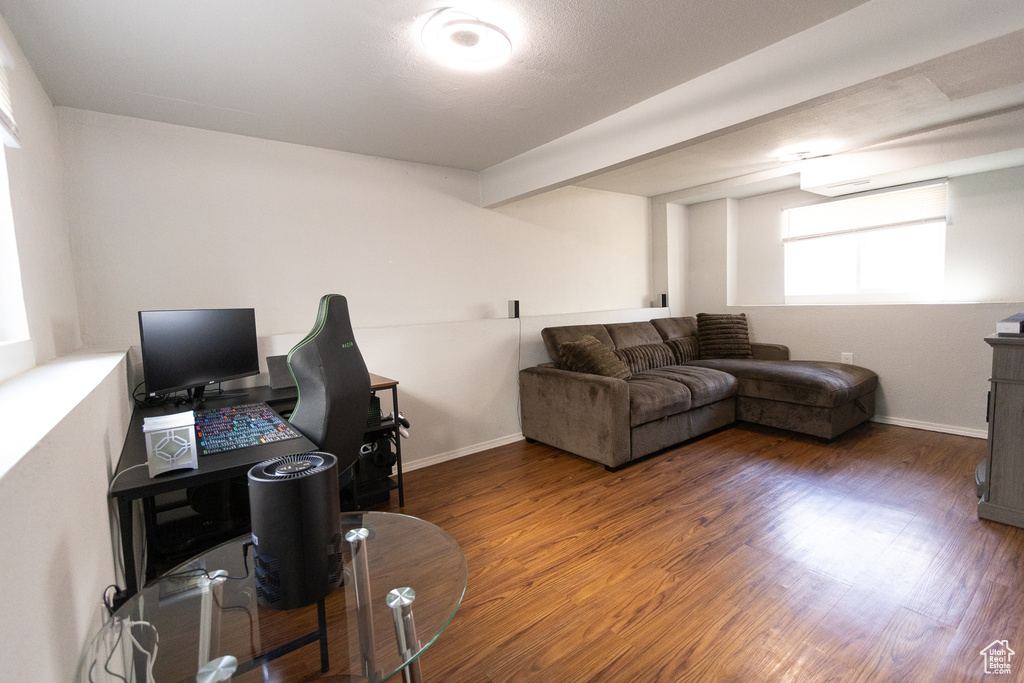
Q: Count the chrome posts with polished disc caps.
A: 4